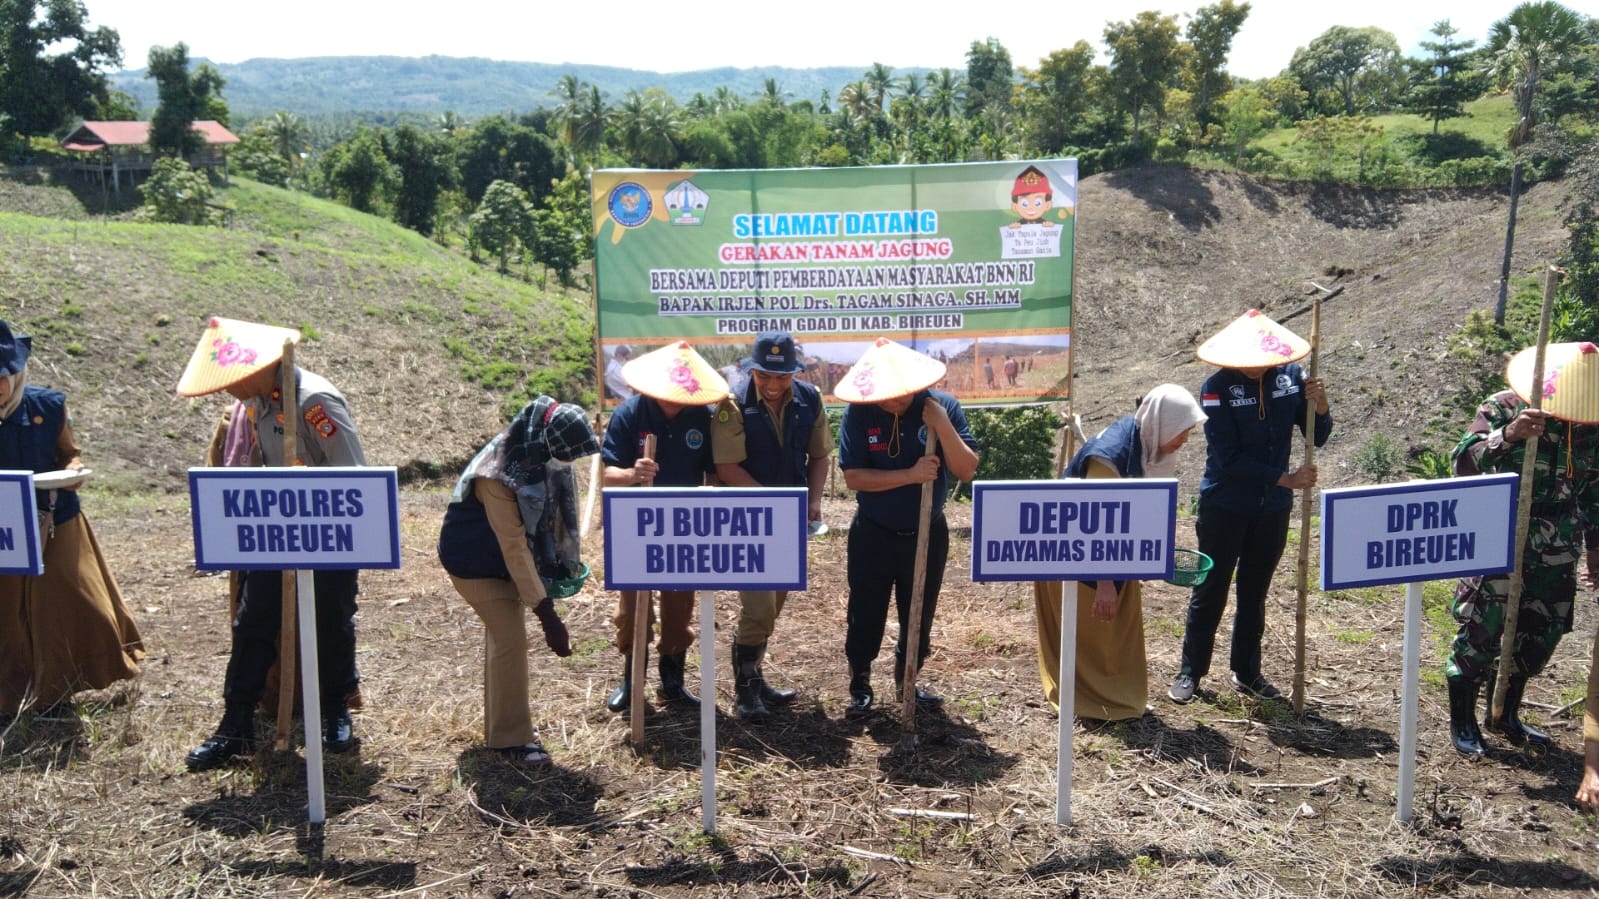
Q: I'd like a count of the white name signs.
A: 5